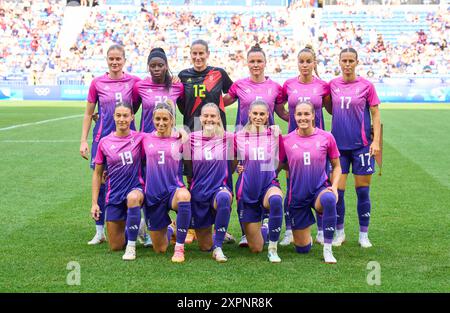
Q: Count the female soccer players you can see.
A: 11